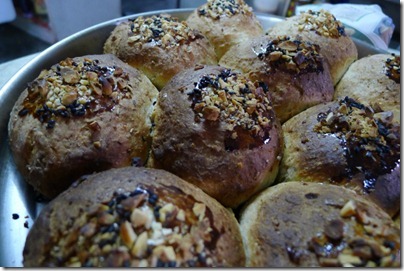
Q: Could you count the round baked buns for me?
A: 10